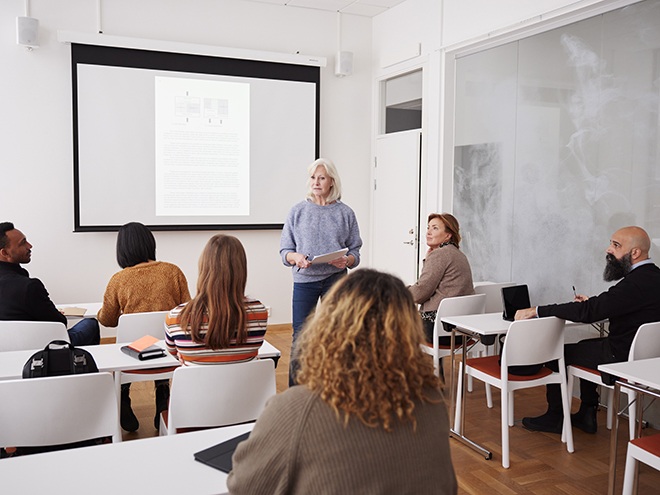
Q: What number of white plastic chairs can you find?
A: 9